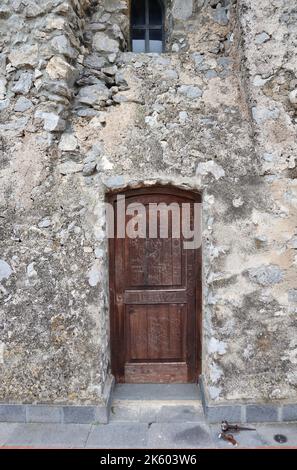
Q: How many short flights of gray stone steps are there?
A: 1